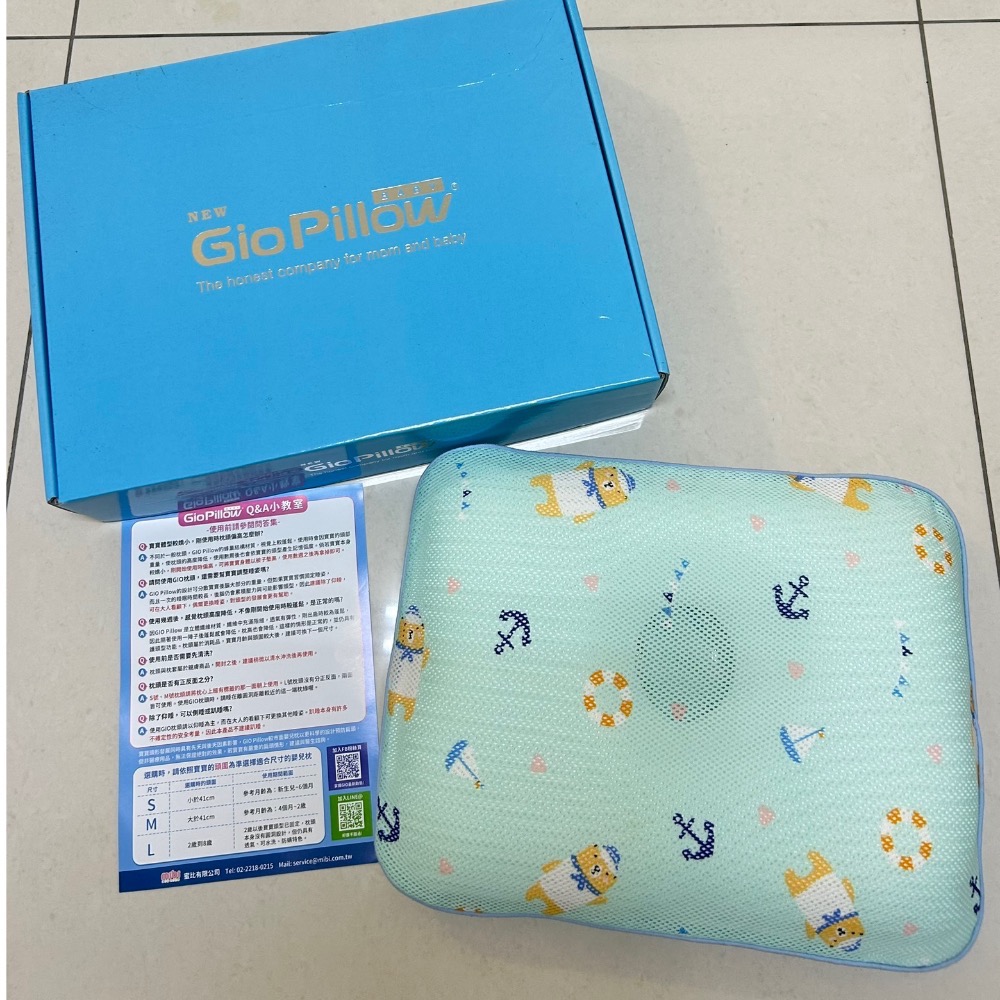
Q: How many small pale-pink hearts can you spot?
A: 13